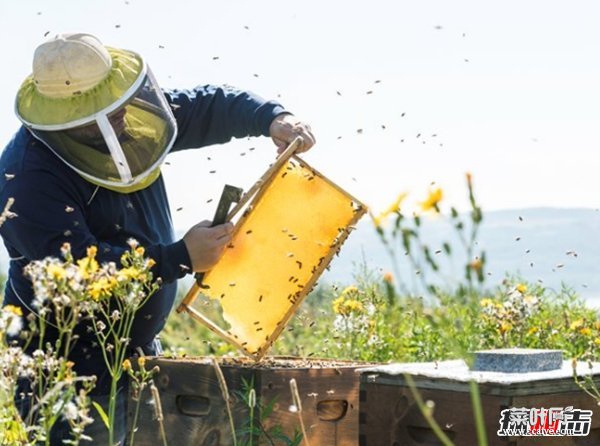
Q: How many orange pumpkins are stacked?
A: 0